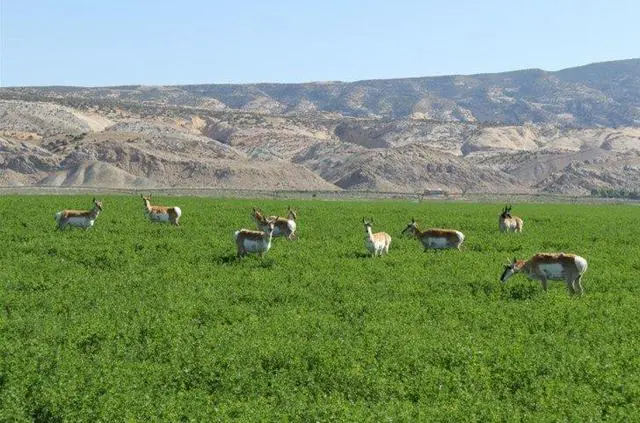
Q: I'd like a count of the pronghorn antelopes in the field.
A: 9